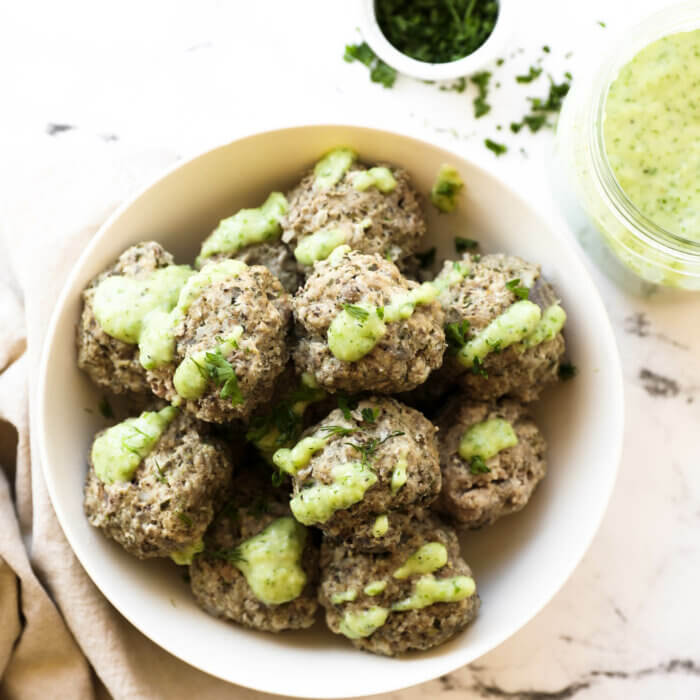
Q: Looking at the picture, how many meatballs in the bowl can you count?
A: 11